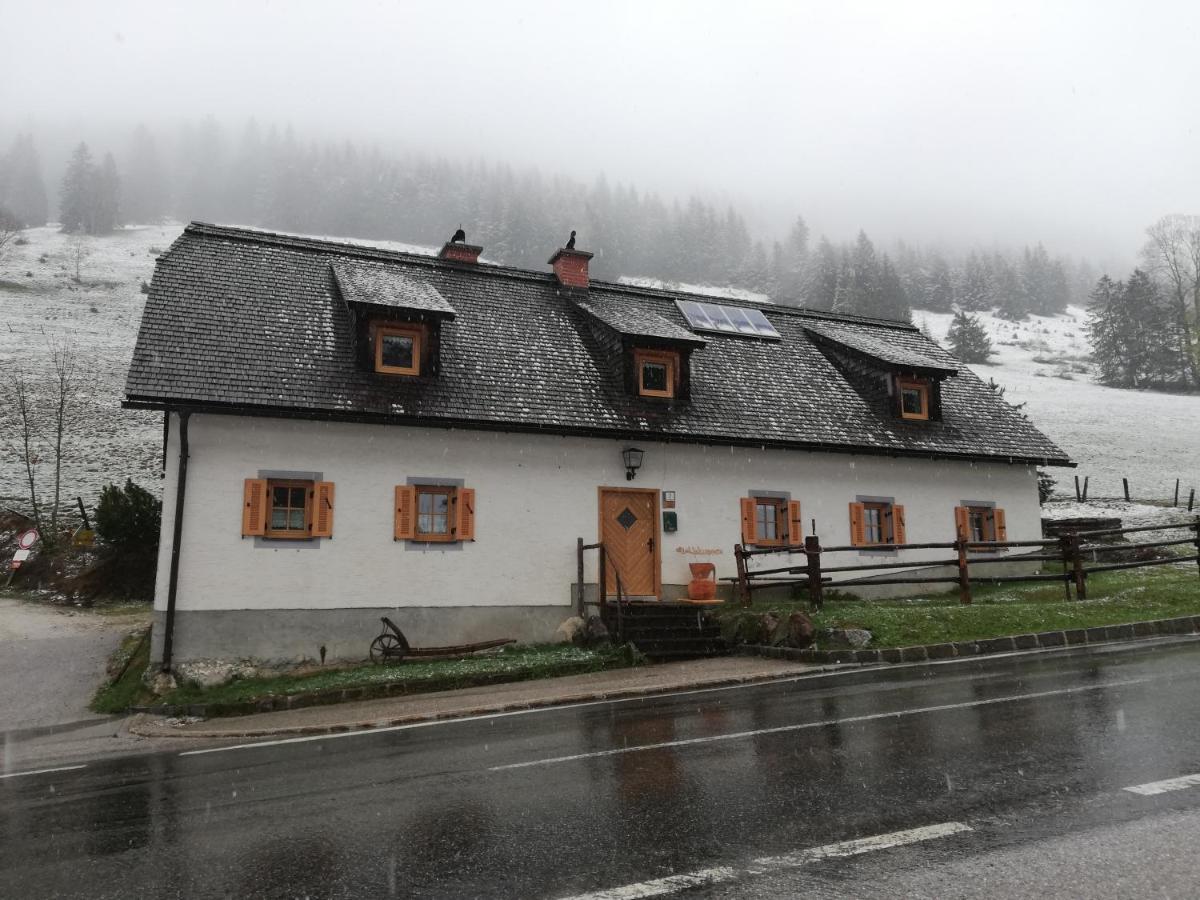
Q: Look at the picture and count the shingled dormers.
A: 3